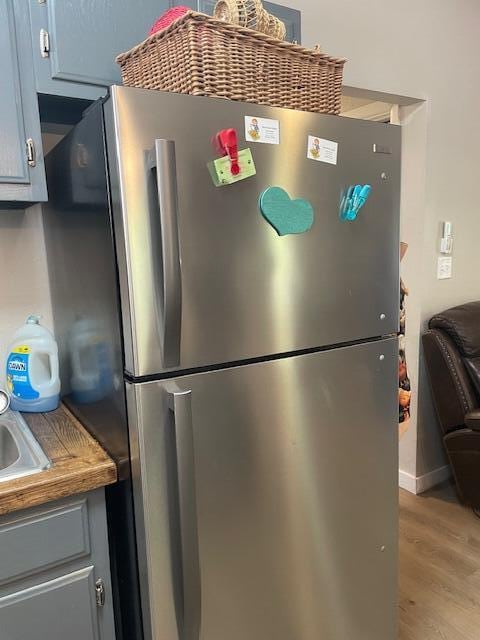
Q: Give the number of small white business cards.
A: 2